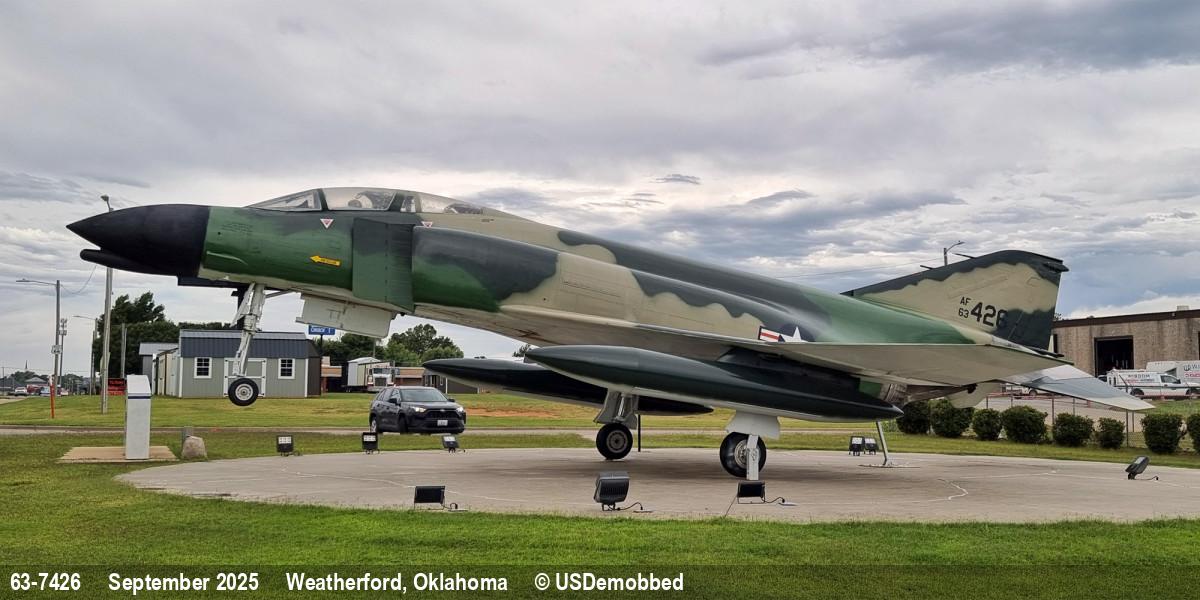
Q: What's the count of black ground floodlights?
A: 9